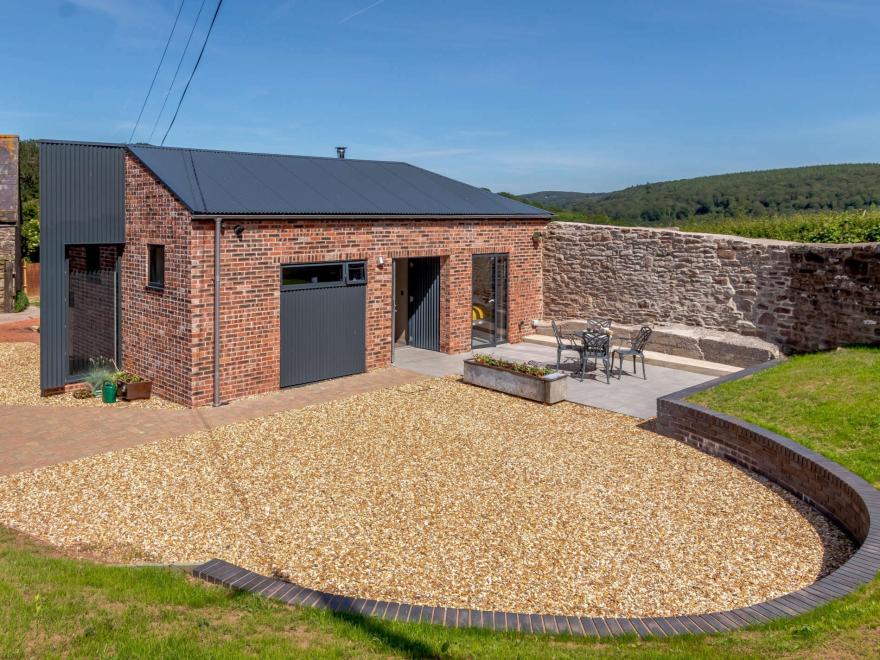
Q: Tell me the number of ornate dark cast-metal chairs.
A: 4